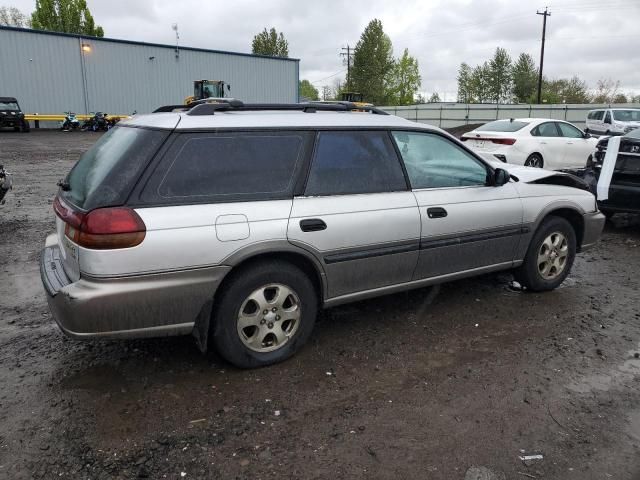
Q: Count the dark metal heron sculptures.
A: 0